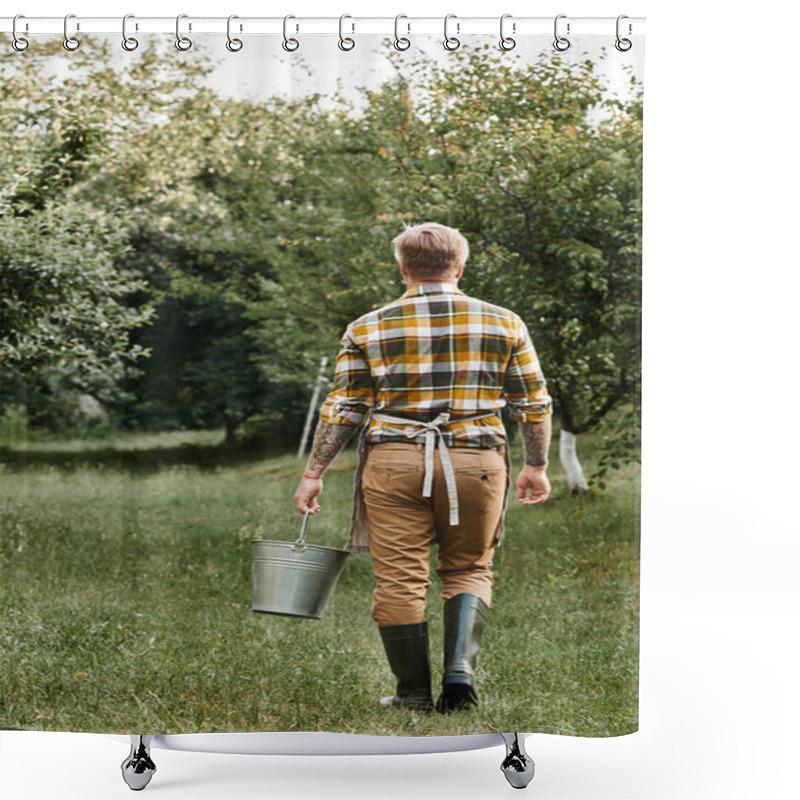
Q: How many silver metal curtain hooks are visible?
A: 12